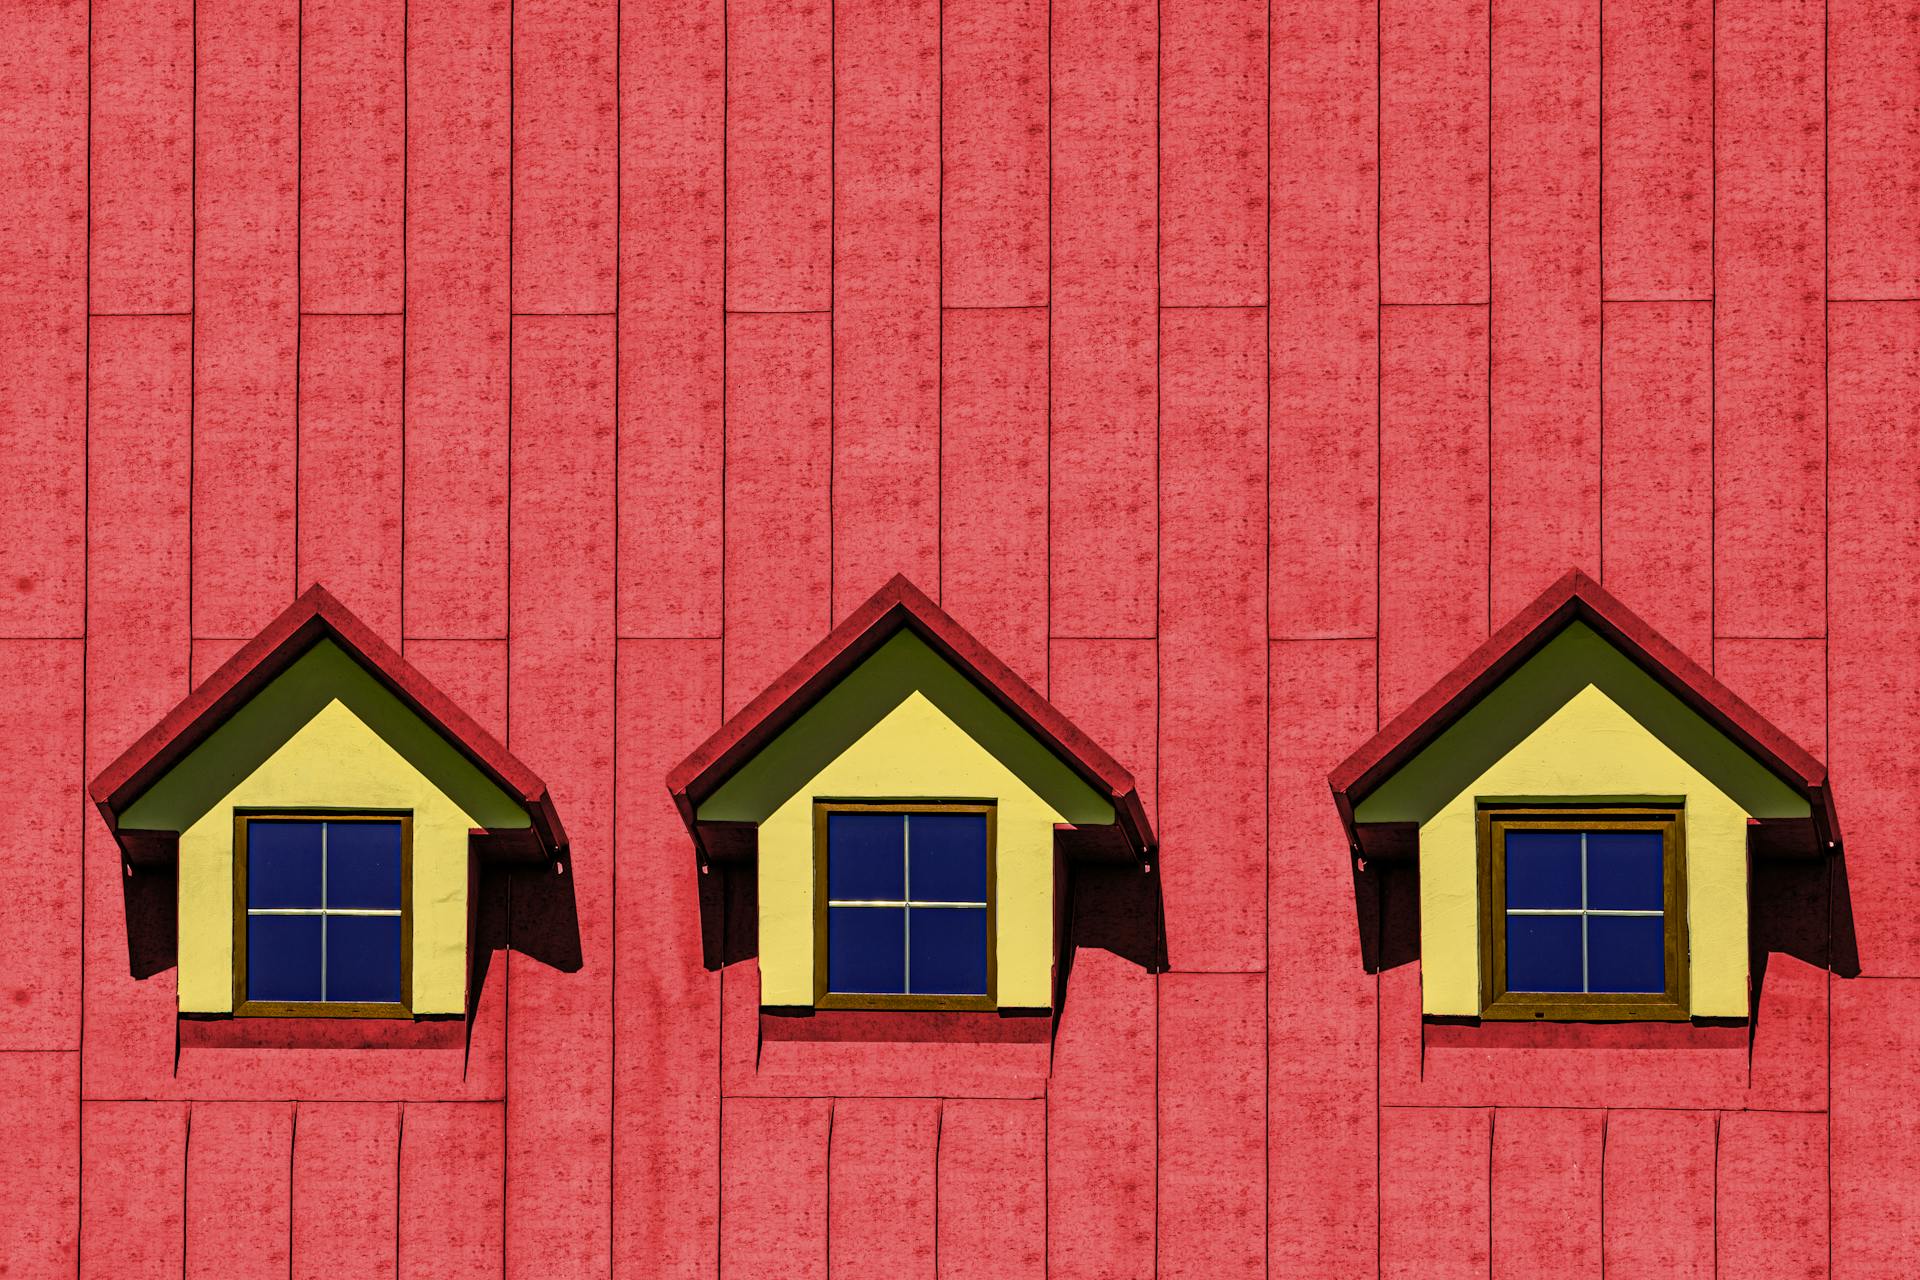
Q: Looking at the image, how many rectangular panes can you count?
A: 12